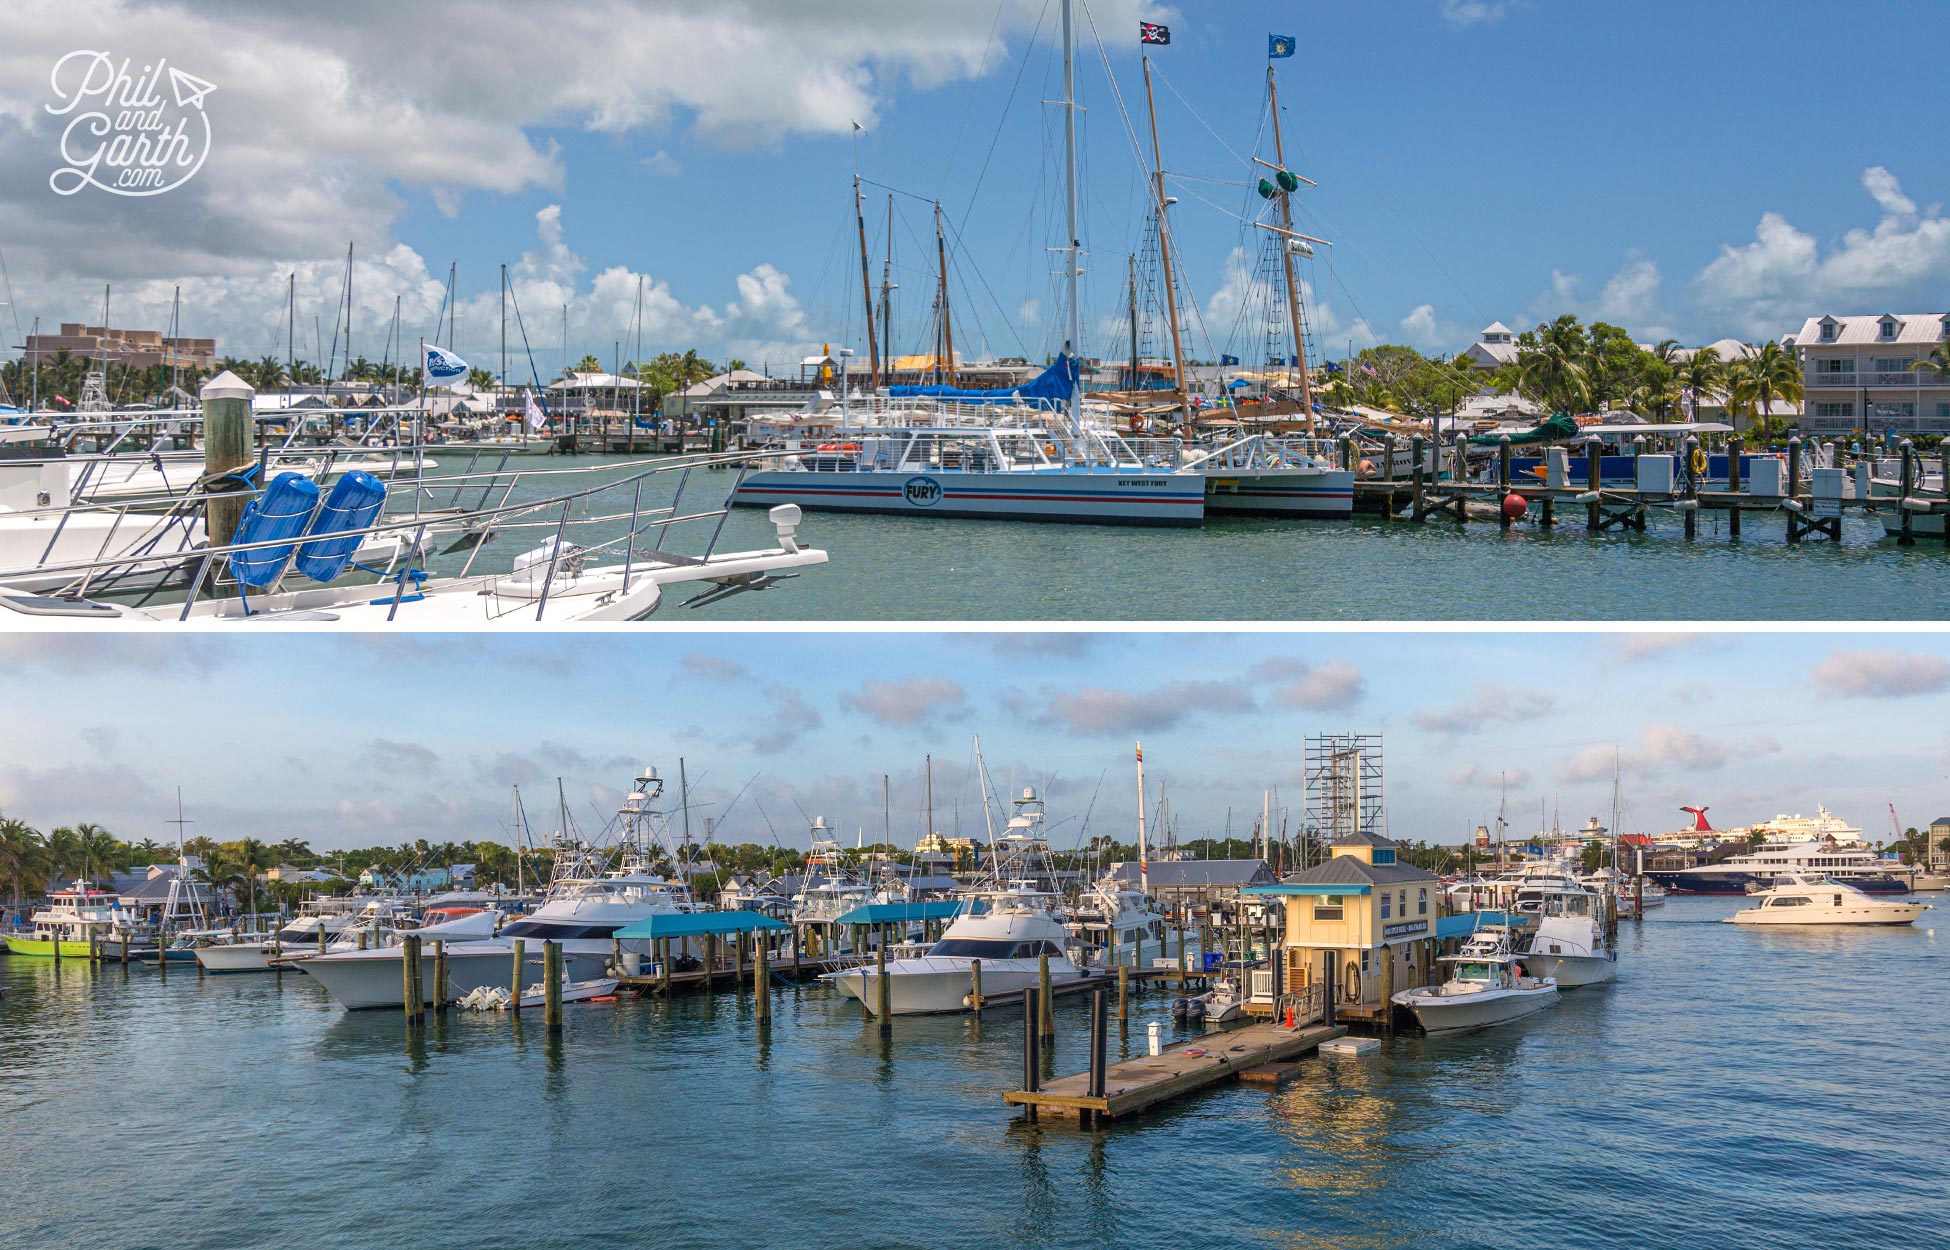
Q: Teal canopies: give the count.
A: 4